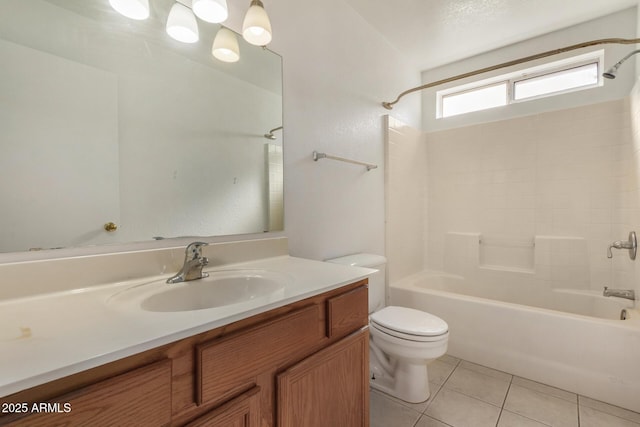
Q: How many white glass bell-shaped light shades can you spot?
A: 5